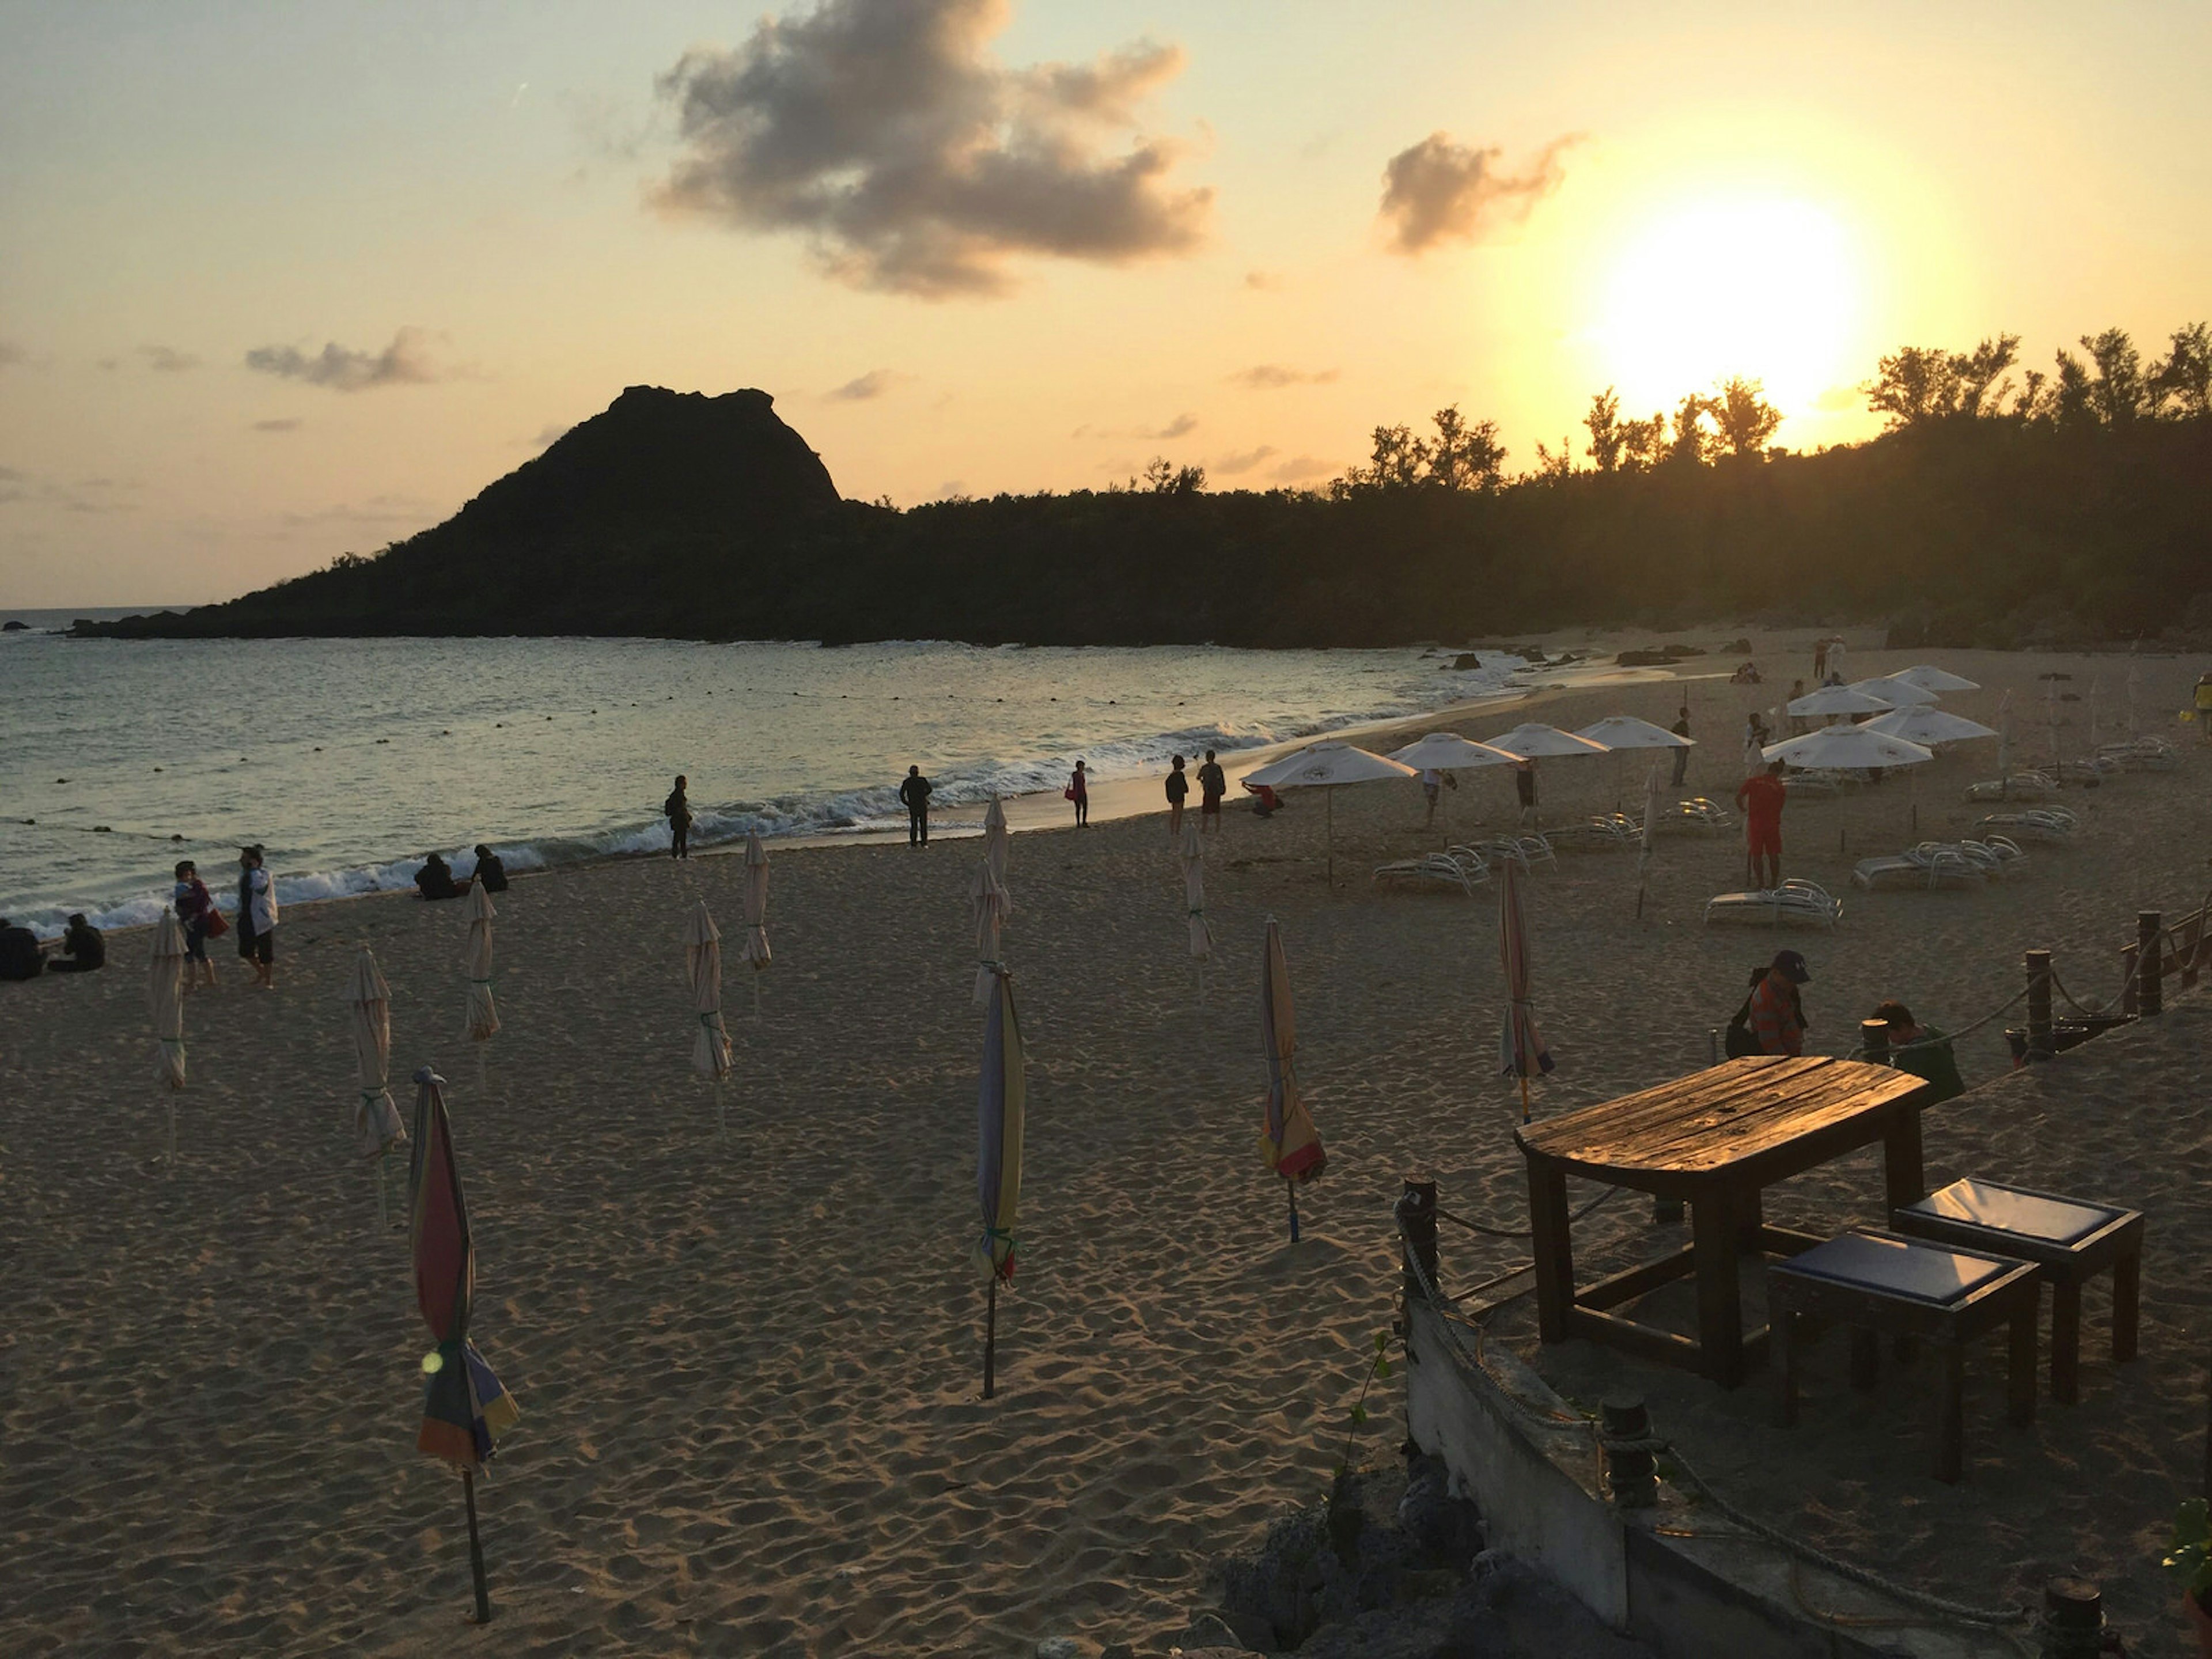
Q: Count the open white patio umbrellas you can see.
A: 9